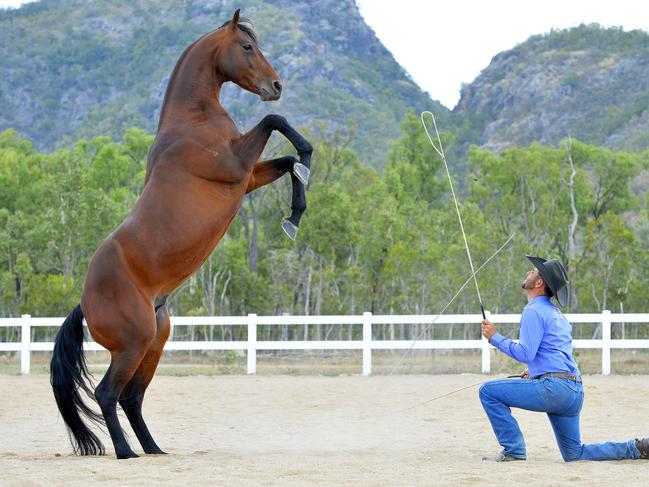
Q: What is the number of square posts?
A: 5